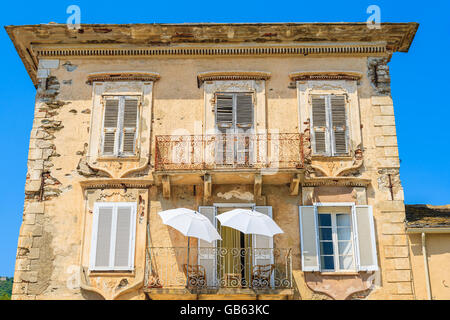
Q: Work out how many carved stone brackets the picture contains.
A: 4